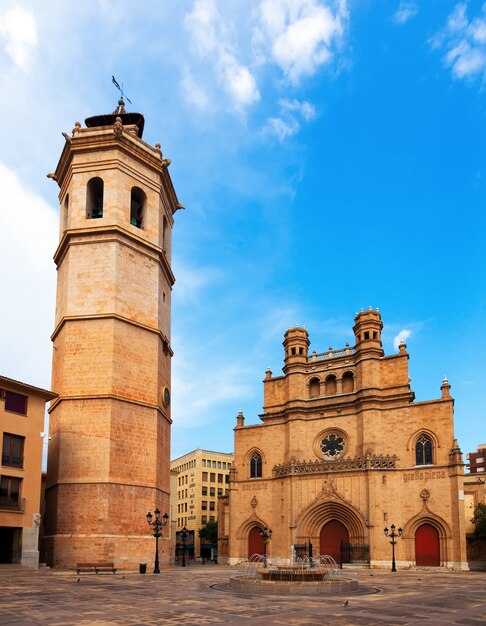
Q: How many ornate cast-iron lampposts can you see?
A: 4